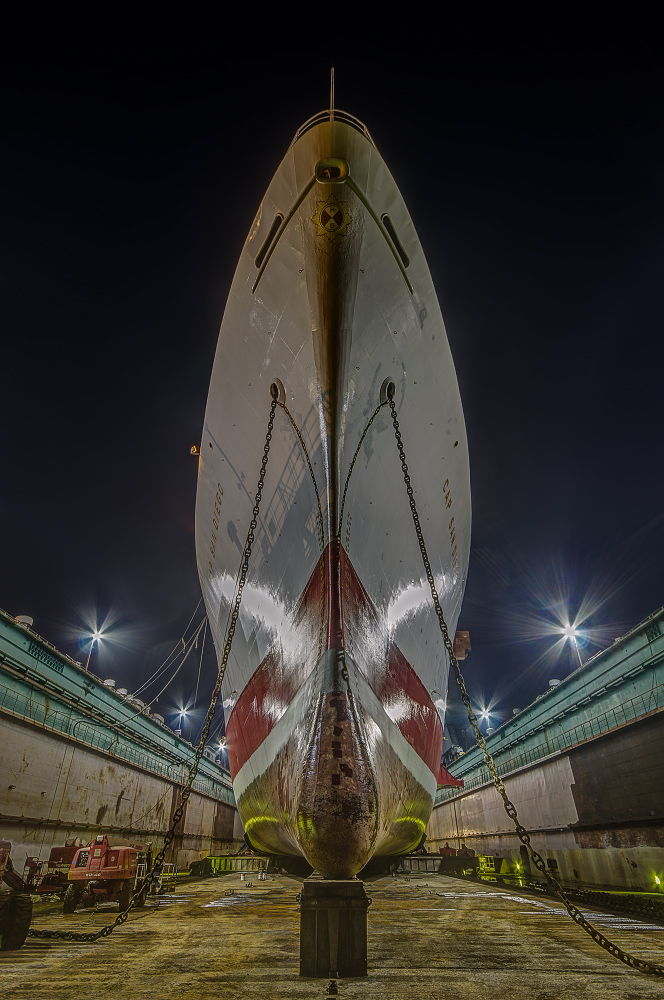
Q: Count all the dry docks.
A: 1